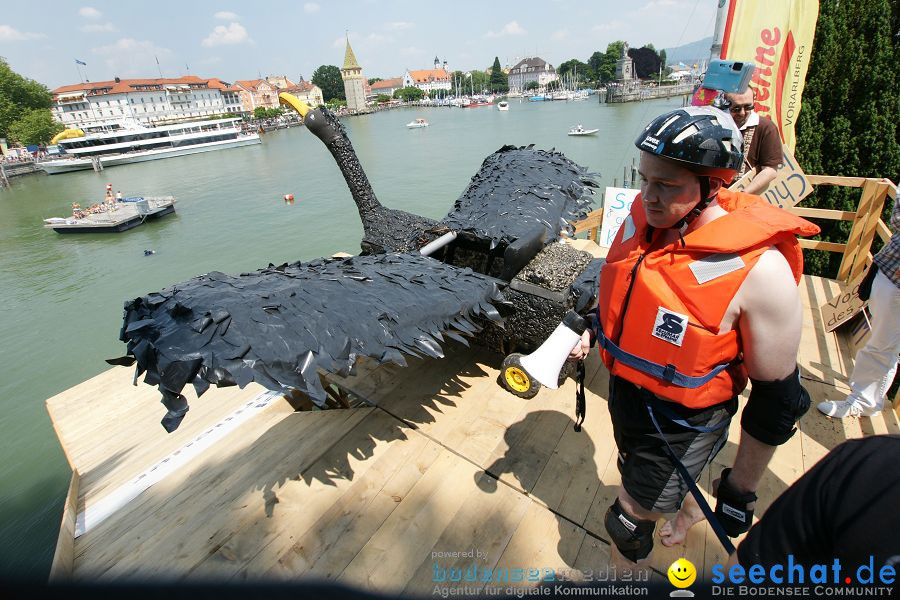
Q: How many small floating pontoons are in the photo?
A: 1